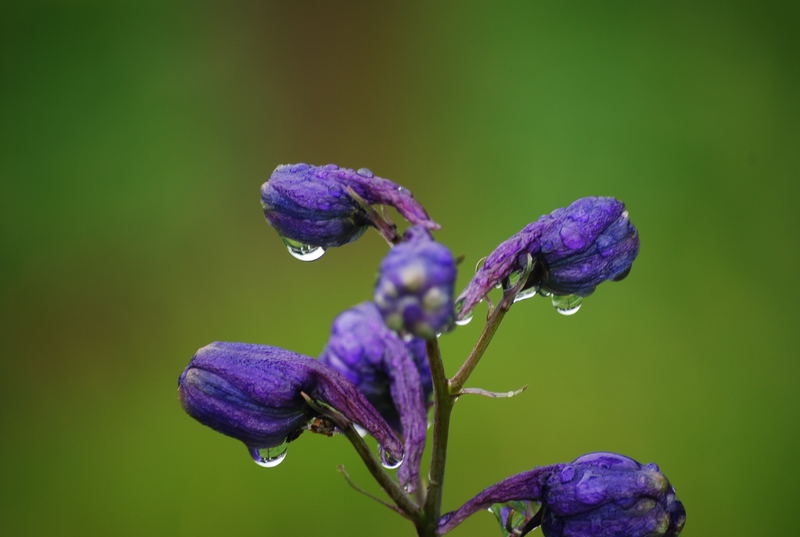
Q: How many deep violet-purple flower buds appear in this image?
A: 6